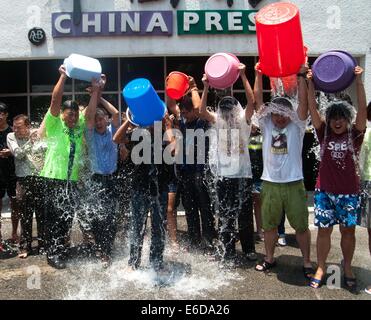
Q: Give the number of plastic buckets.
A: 6